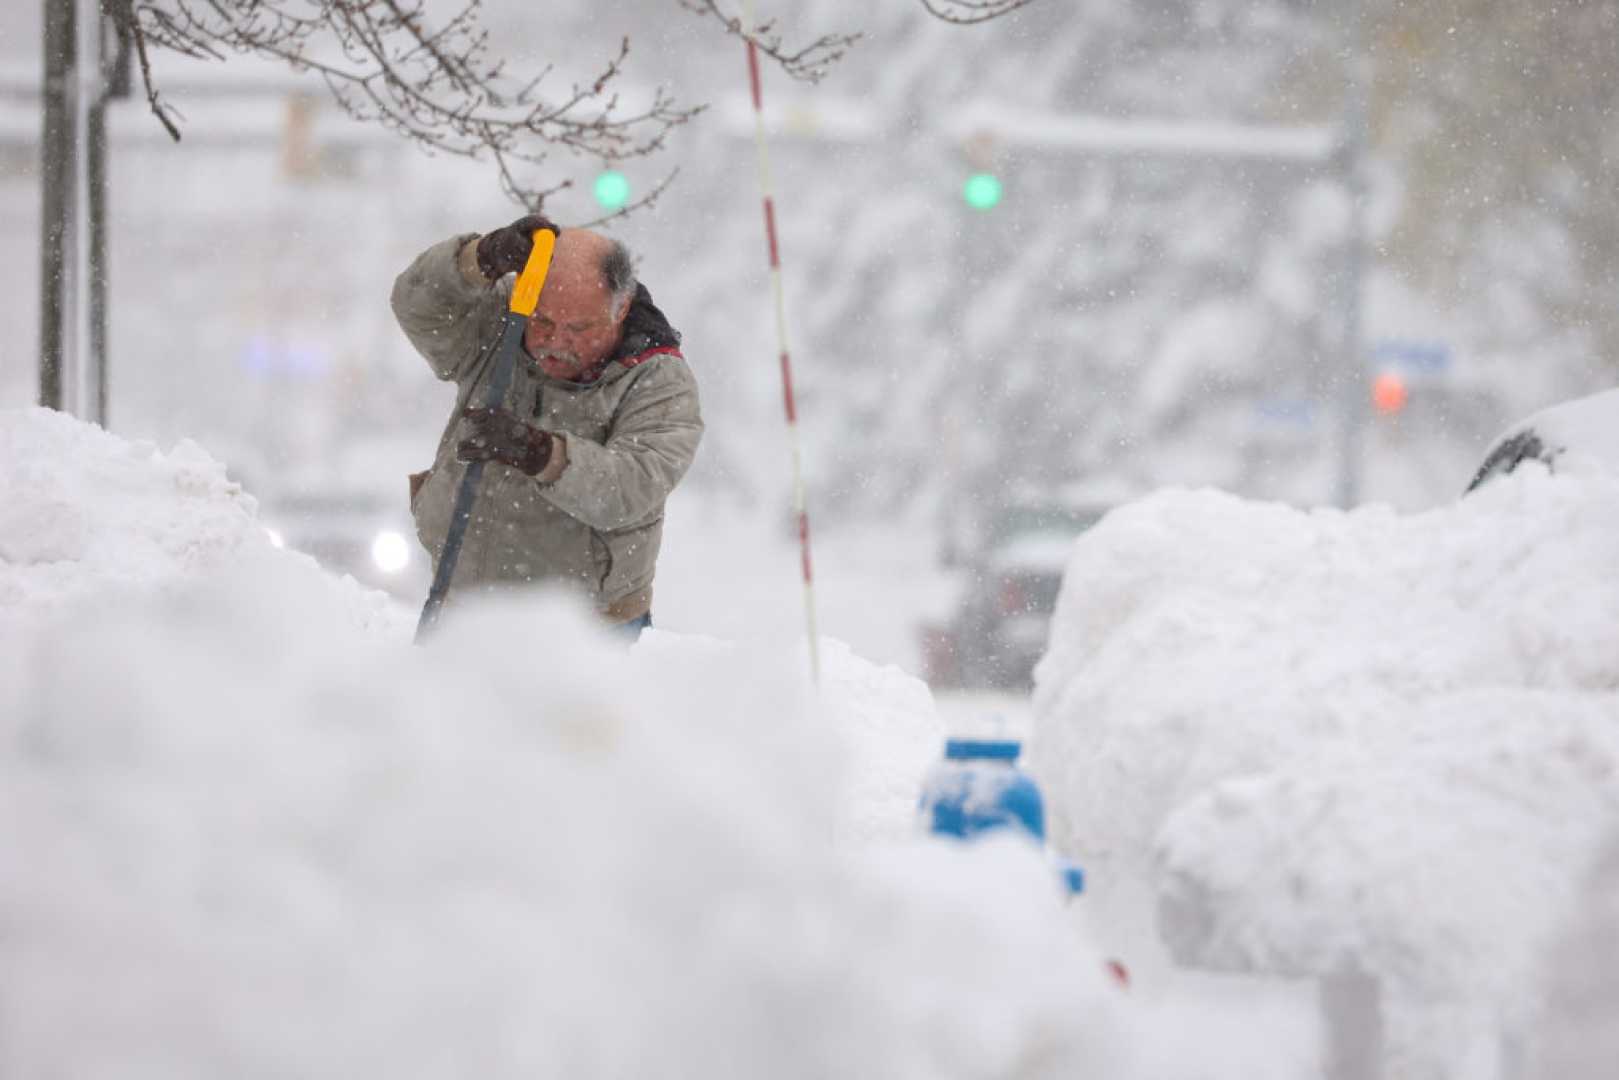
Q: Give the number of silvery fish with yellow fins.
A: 0